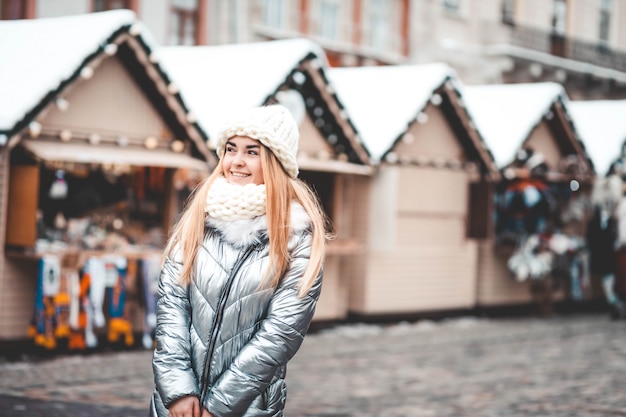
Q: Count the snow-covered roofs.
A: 5